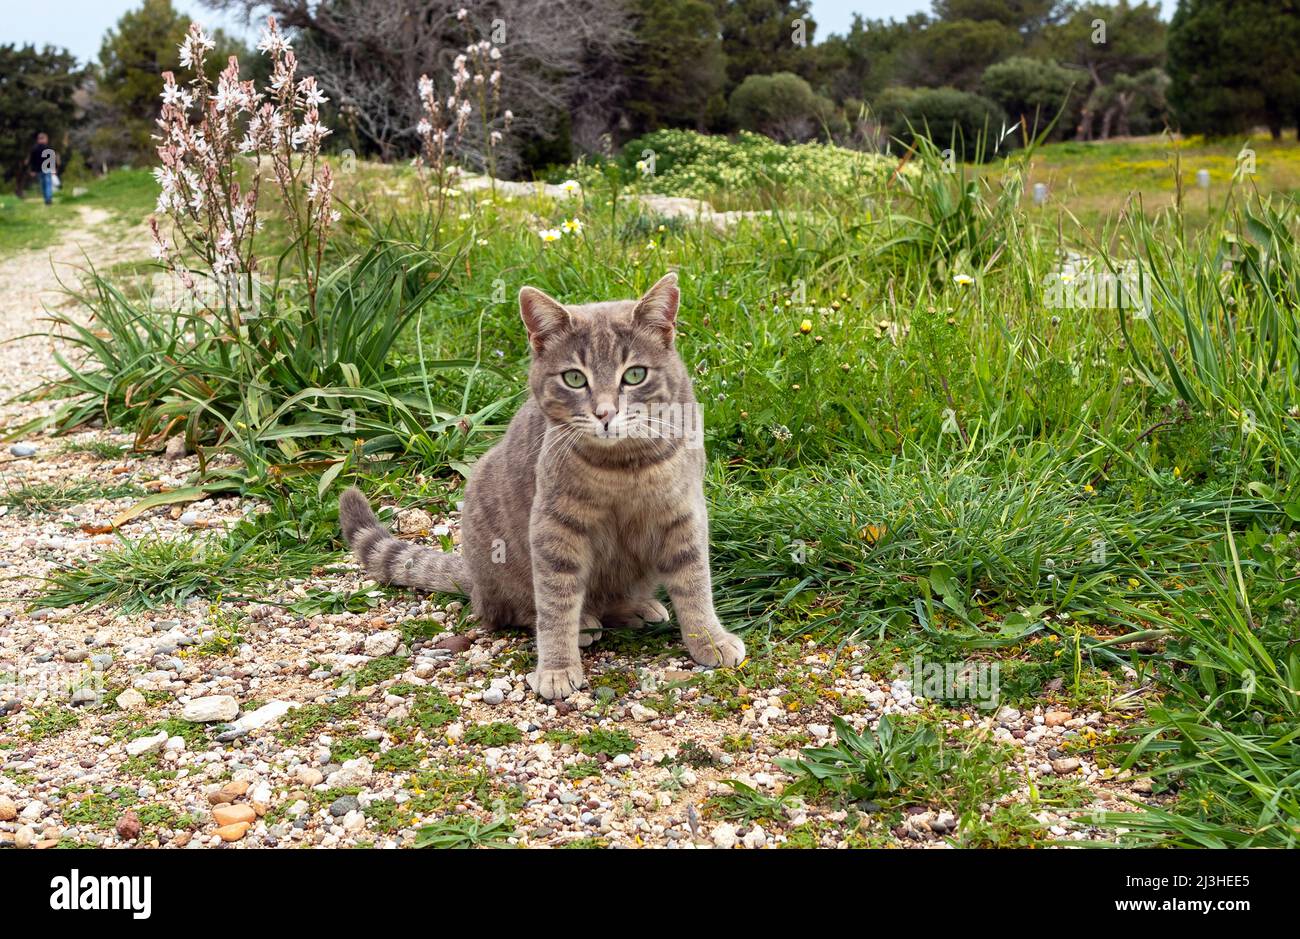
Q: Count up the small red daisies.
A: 0